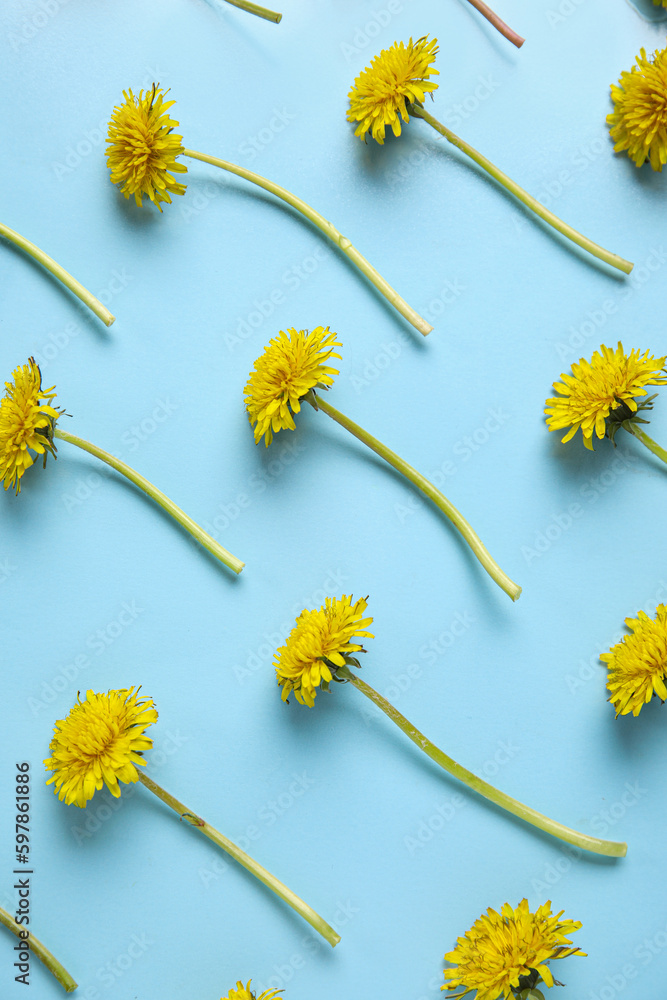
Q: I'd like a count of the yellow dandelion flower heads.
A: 11